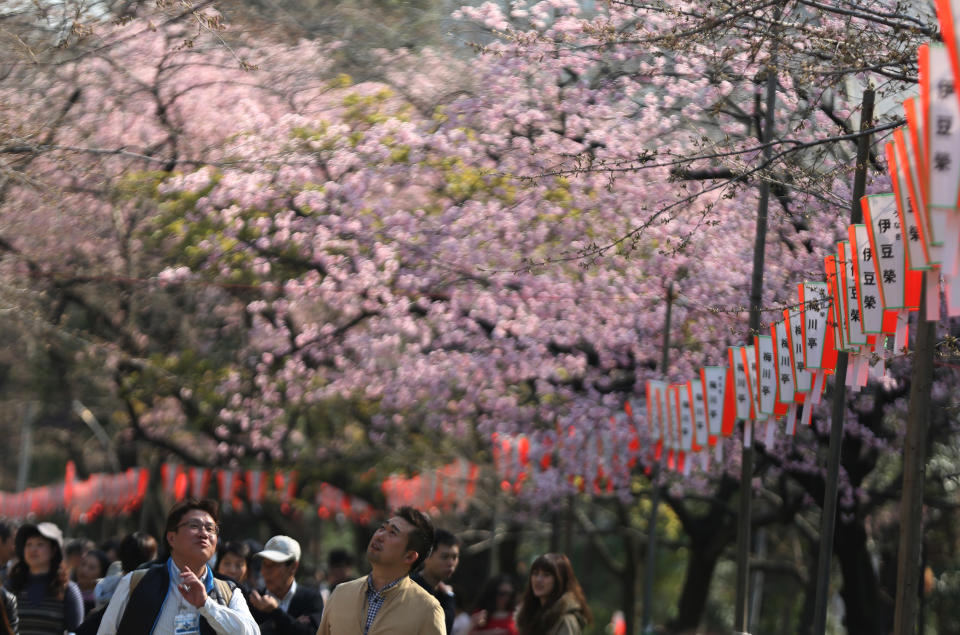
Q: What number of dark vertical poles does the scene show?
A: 4